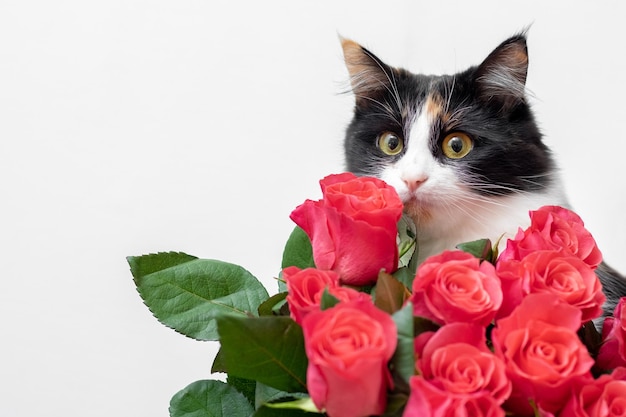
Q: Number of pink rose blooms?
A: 11